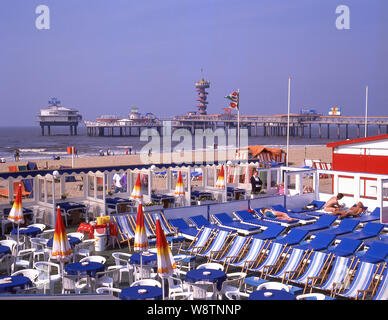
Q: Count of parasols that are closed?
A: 7